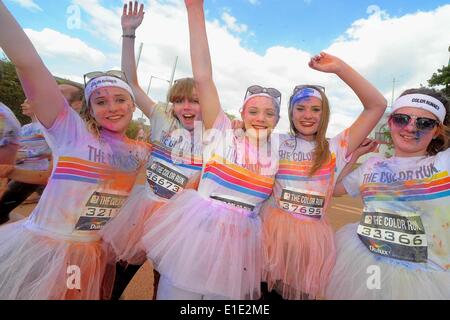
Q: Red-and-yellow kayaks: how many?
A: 0